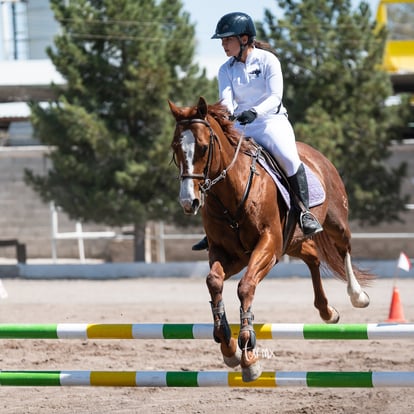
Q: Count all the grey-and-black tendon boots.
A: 2